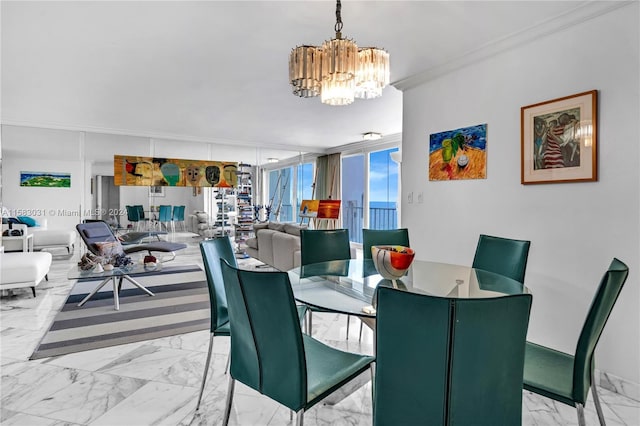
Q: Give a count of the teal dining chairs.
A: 7